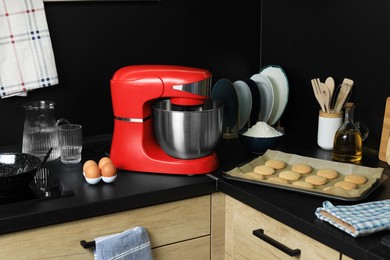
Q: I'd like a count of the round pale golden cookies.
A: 12